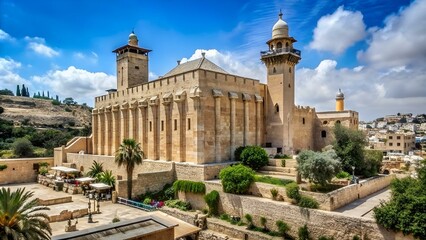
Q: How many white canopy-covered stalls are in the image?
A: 3